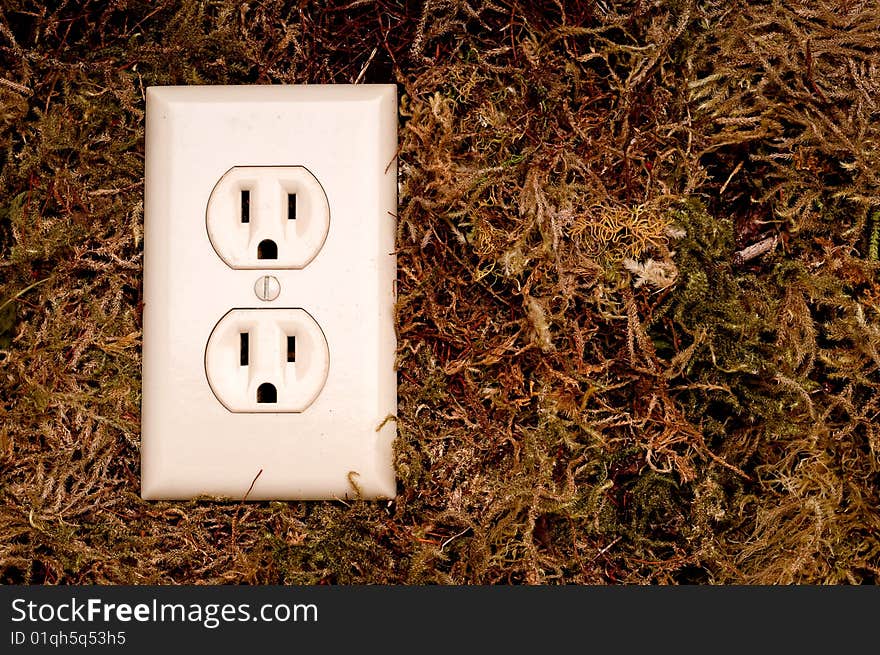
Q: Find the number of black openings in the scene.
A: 6